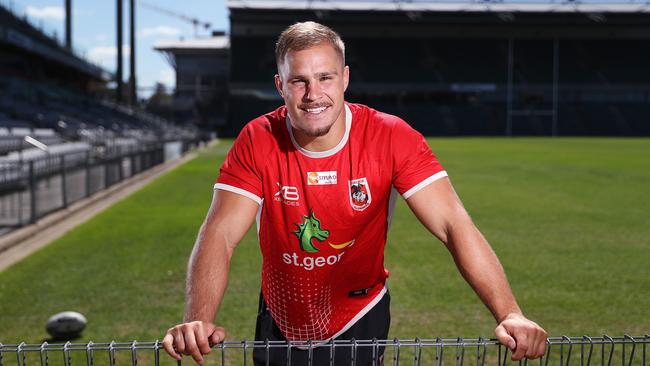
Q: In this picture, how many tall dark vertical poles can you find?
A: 3